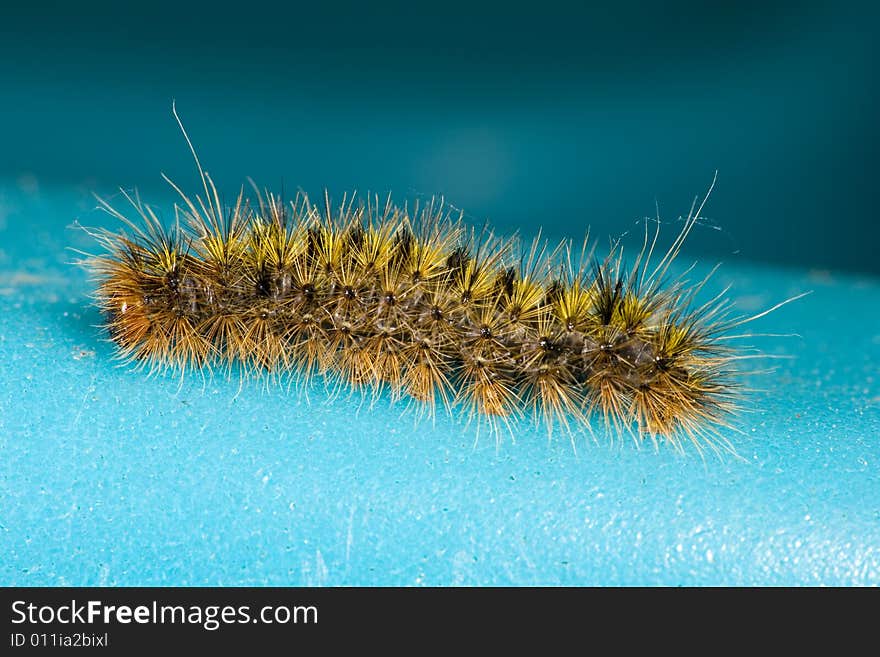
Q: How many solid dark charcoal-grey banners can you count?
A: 1